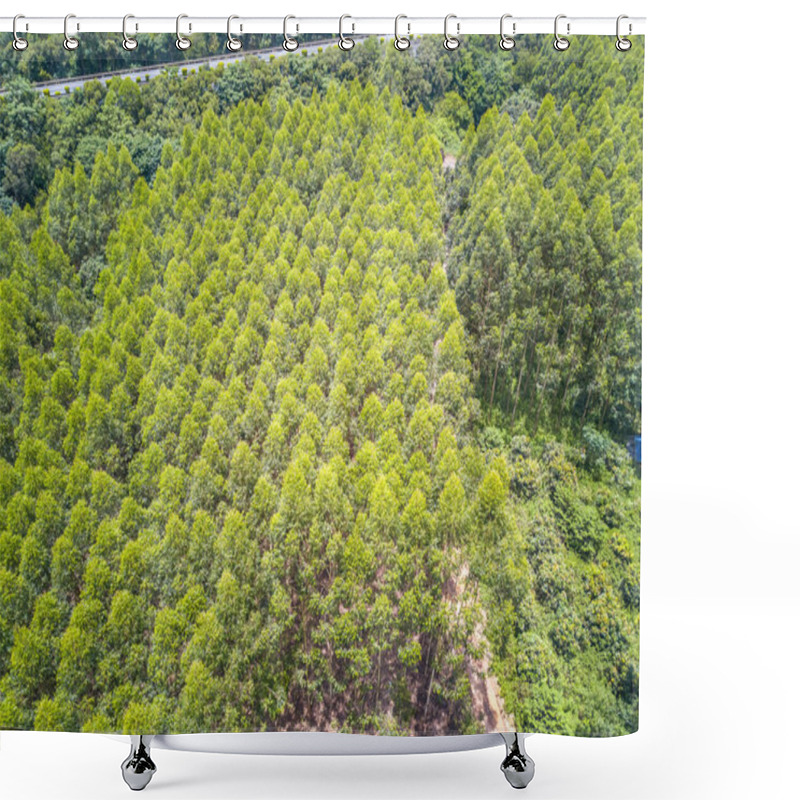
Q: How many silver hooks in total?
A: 12